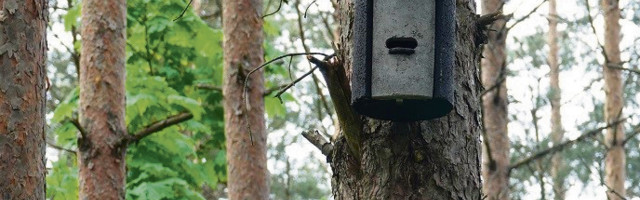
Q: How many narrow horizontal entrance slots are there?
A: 1